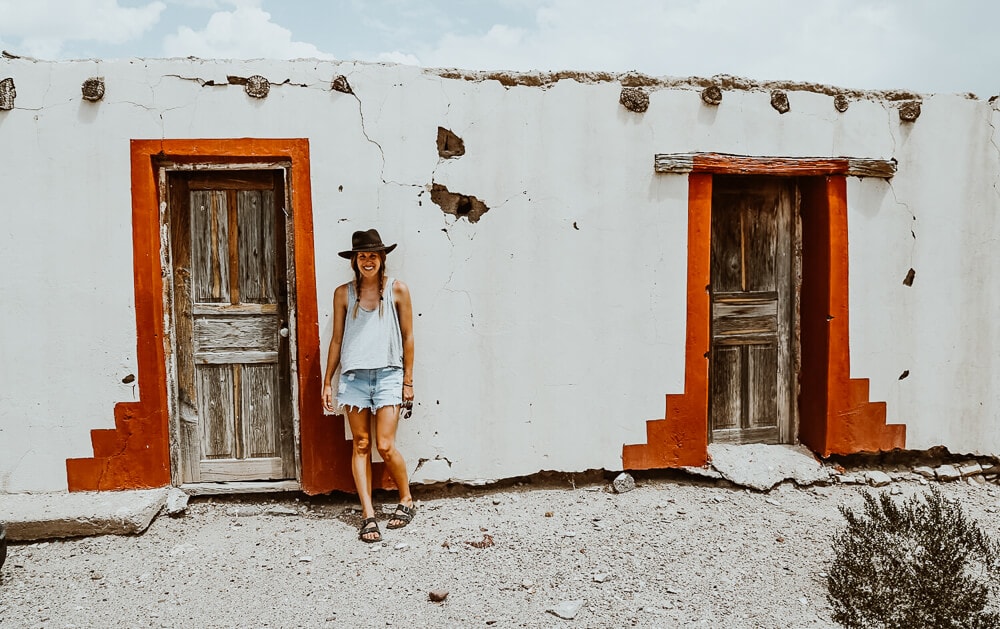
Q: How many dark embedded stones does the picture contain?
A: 9